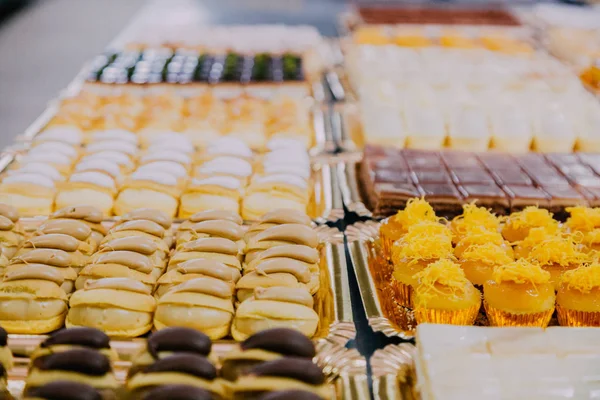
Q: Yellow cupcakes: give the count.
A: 14